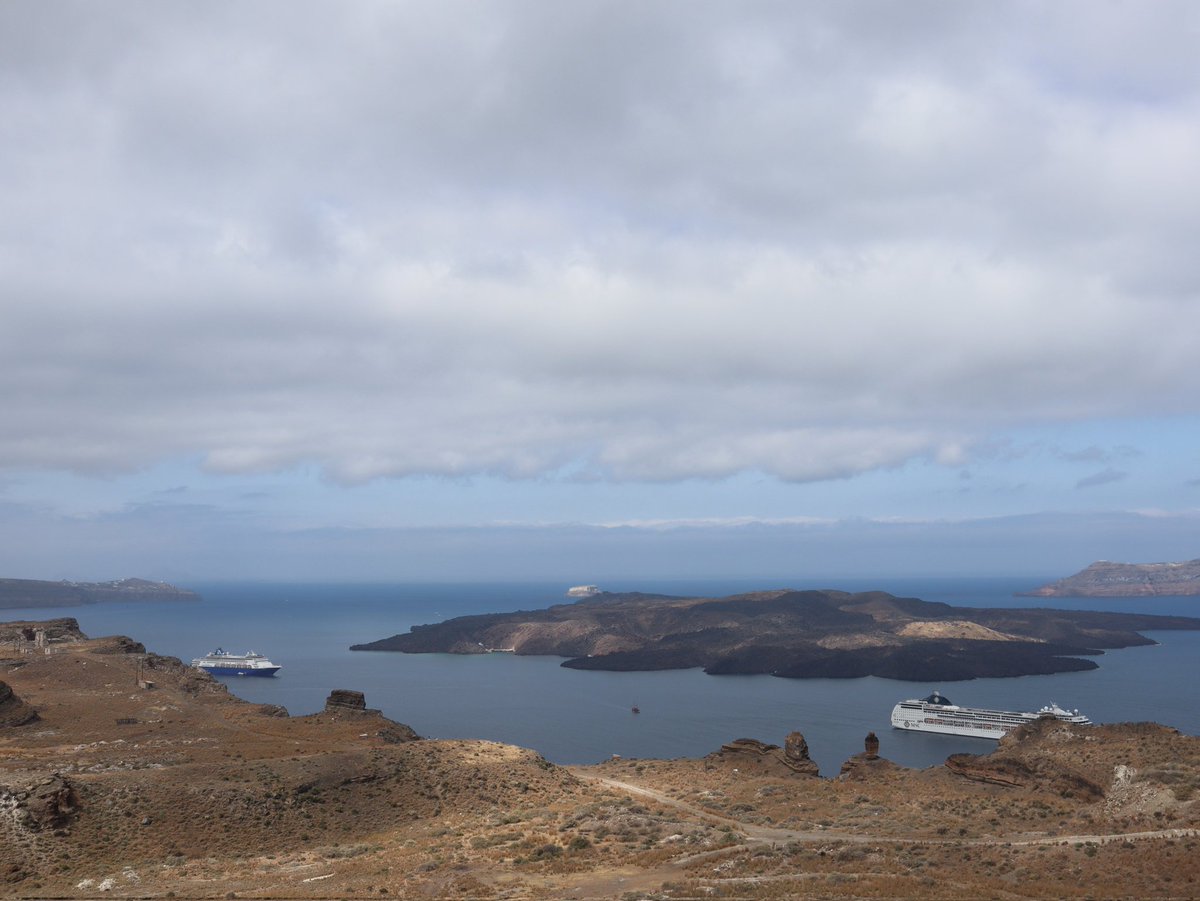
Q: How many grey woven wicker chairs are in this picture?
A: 0